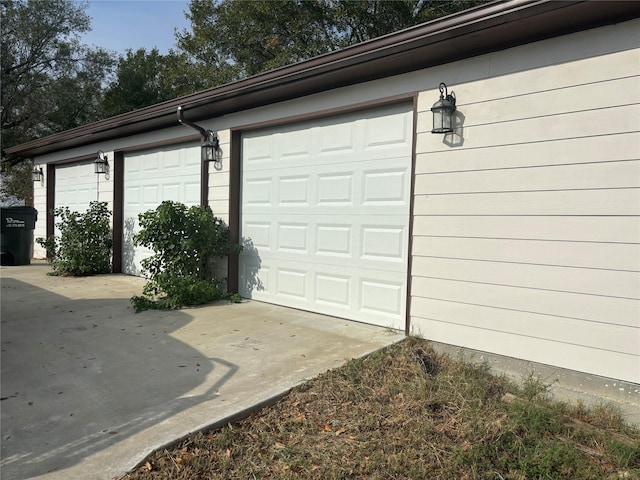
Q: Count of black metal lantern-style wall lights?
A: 4